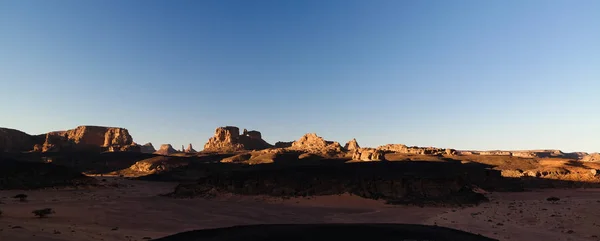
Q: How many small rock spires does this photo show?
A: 2